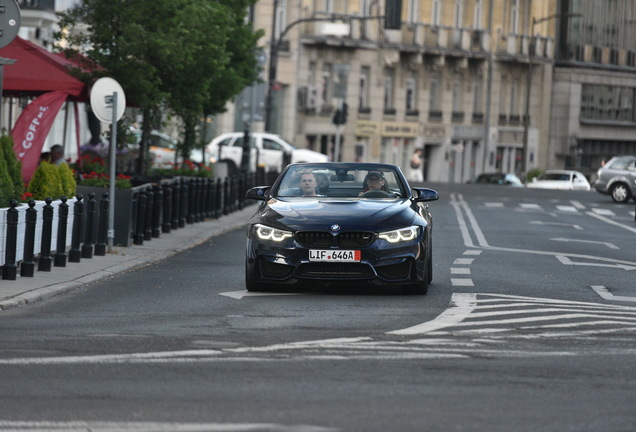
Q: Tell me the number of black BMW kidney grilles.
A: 2